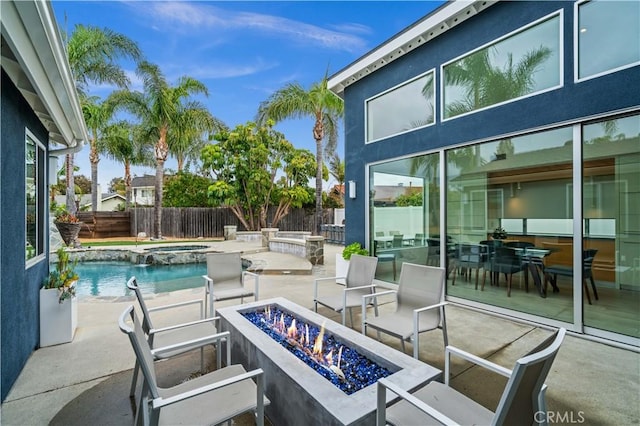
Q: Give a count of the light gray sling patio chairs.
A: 6